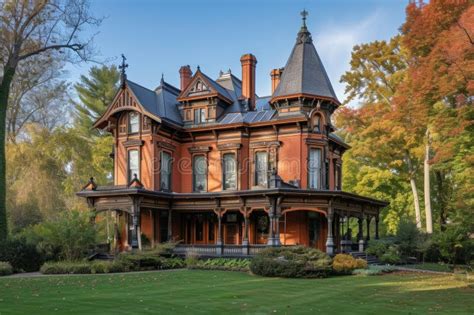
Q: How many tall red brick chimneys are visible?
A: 3